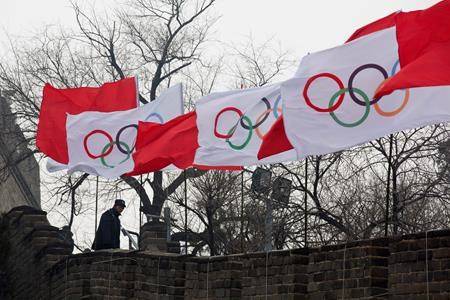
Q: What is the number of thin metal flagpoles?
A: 6